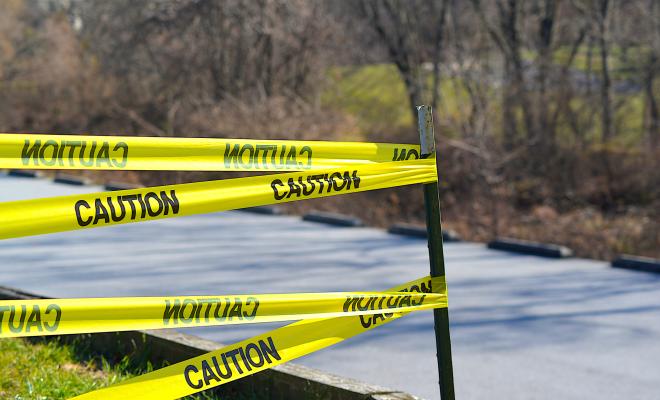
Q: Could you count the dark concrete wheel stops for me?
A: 8